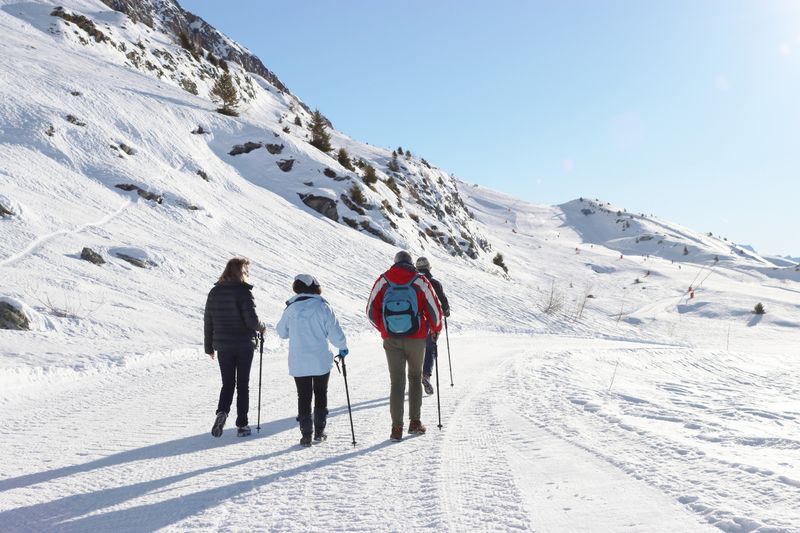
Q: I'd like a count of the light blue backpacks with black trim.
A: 1